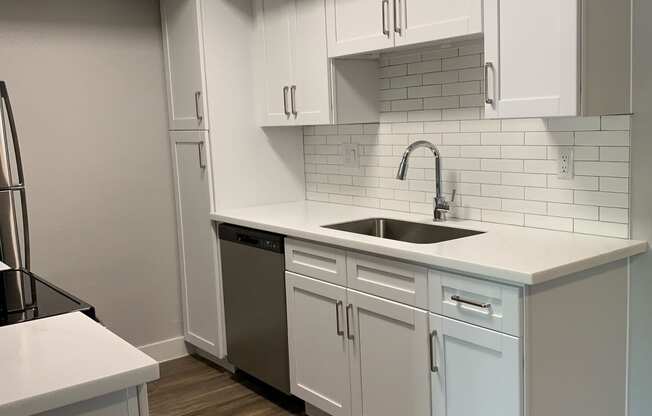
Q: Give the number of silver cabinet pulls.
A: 11